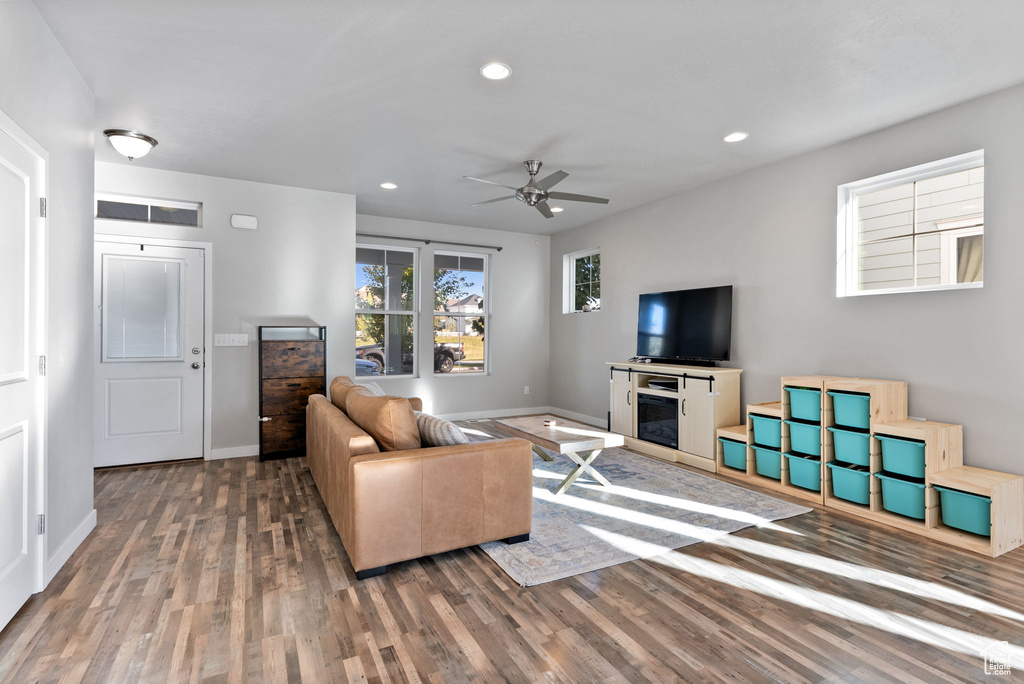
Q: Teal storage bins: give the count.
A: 12